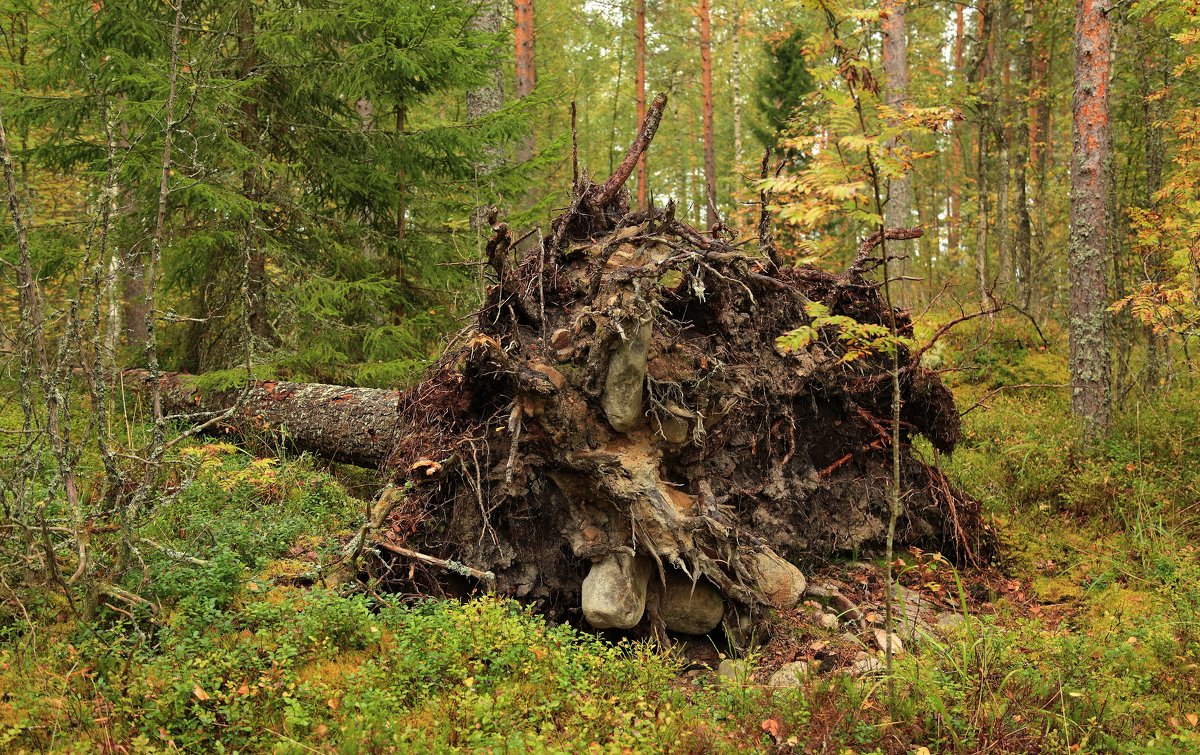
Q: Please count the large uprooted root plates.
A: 1